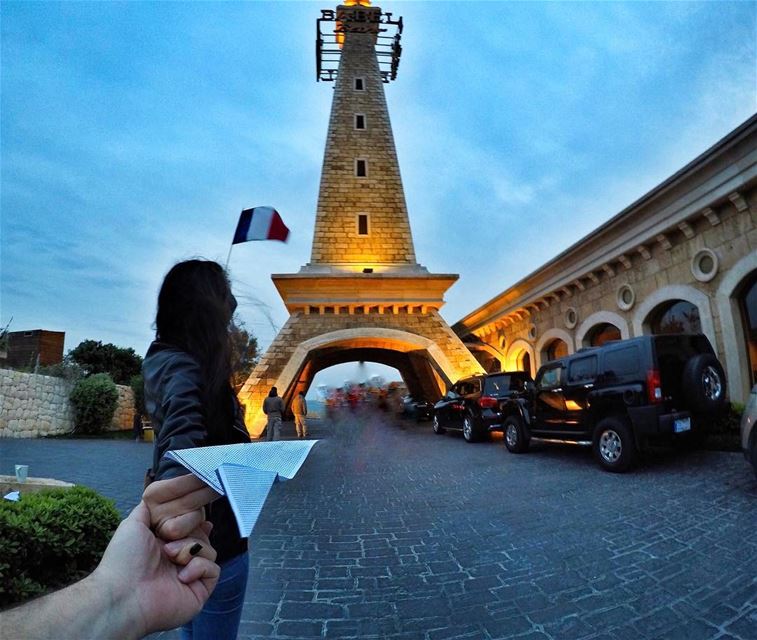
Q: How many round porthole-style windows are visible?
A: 5